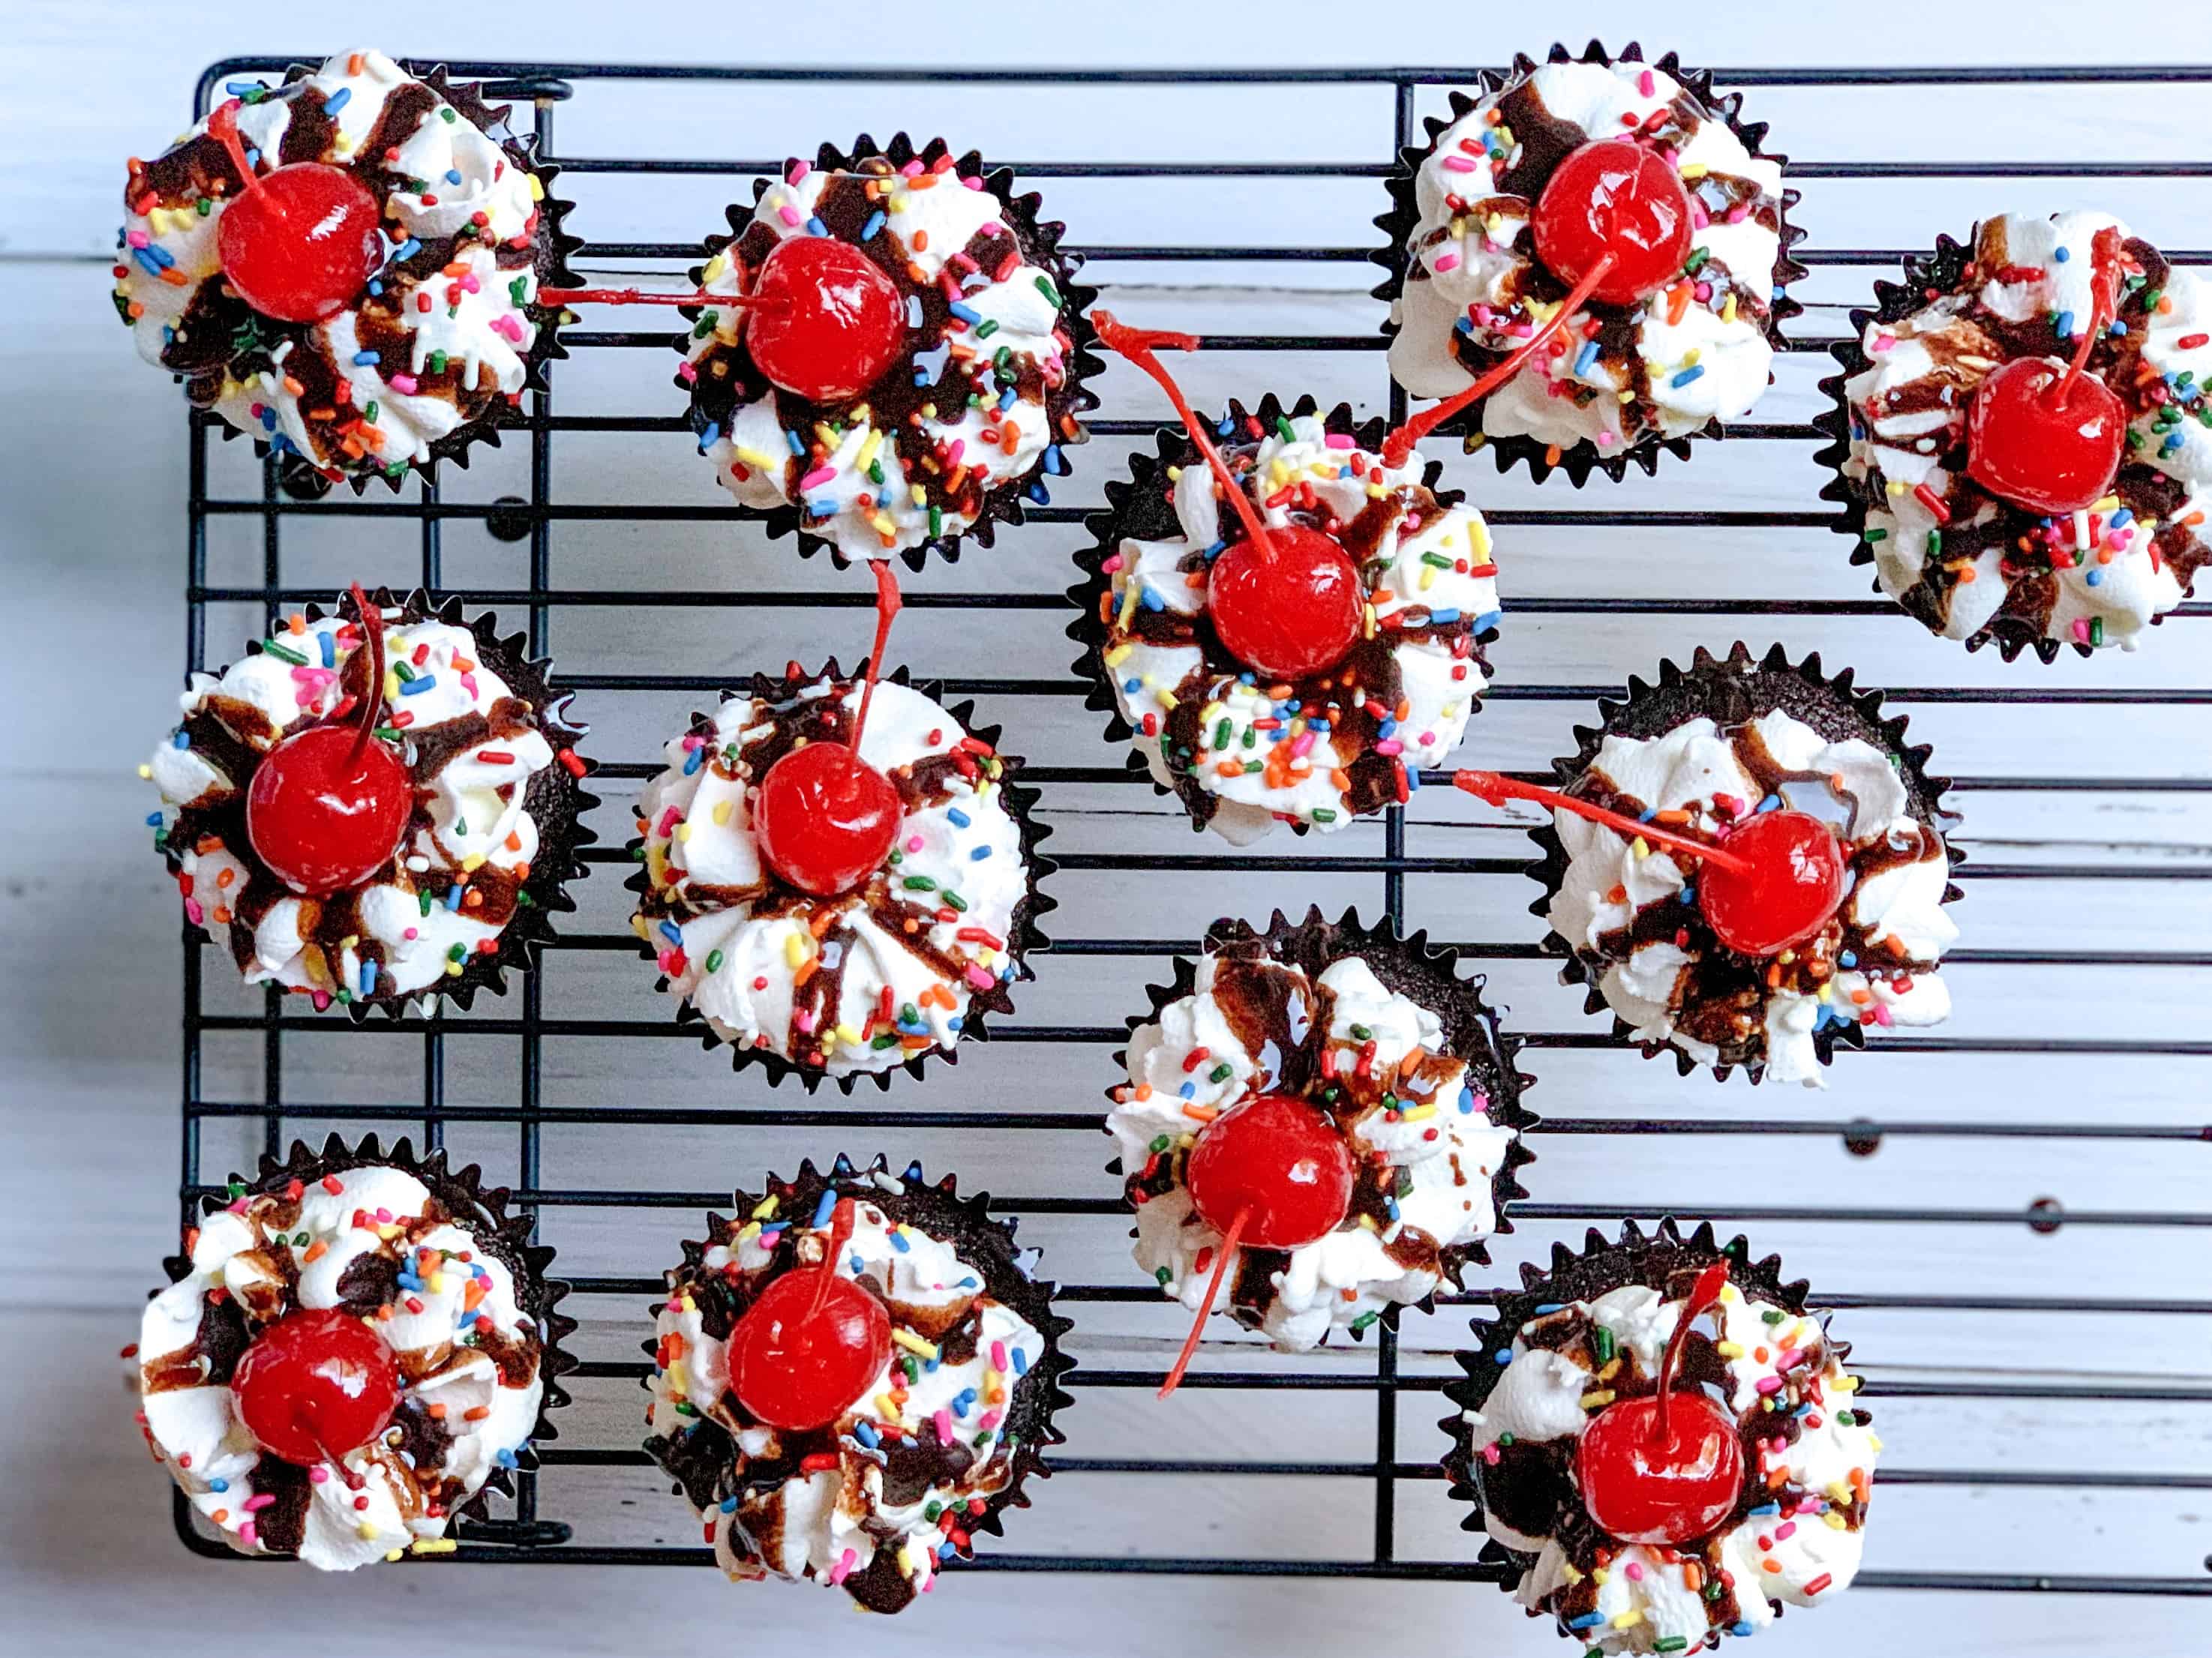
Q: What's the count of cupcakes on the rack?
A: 12